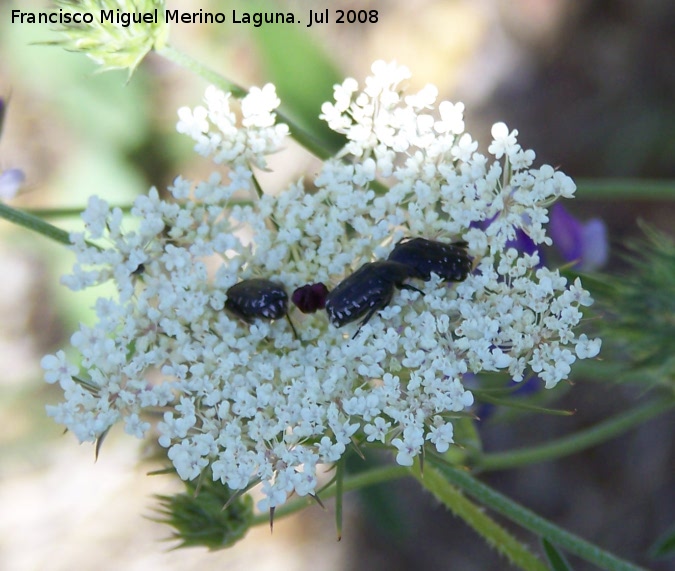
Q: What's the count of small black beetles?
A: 3